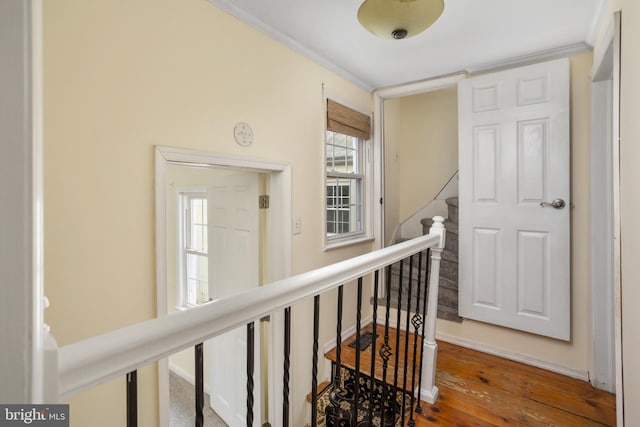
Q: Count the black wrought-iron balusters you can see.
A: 13